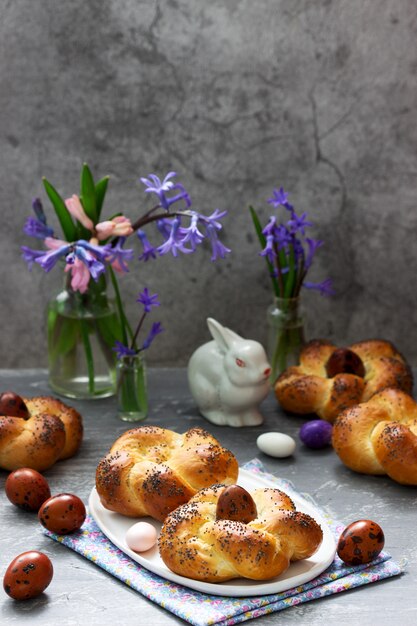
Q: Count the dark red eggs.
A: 7